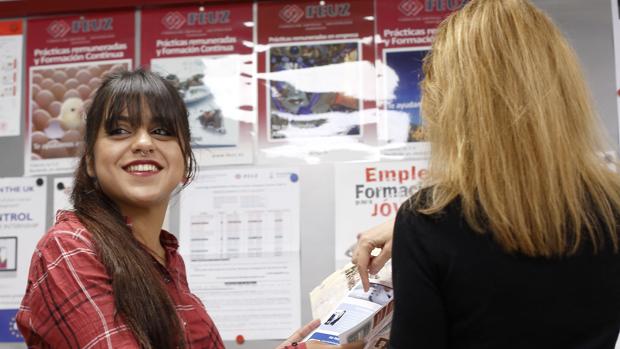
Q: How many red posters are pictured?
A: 4